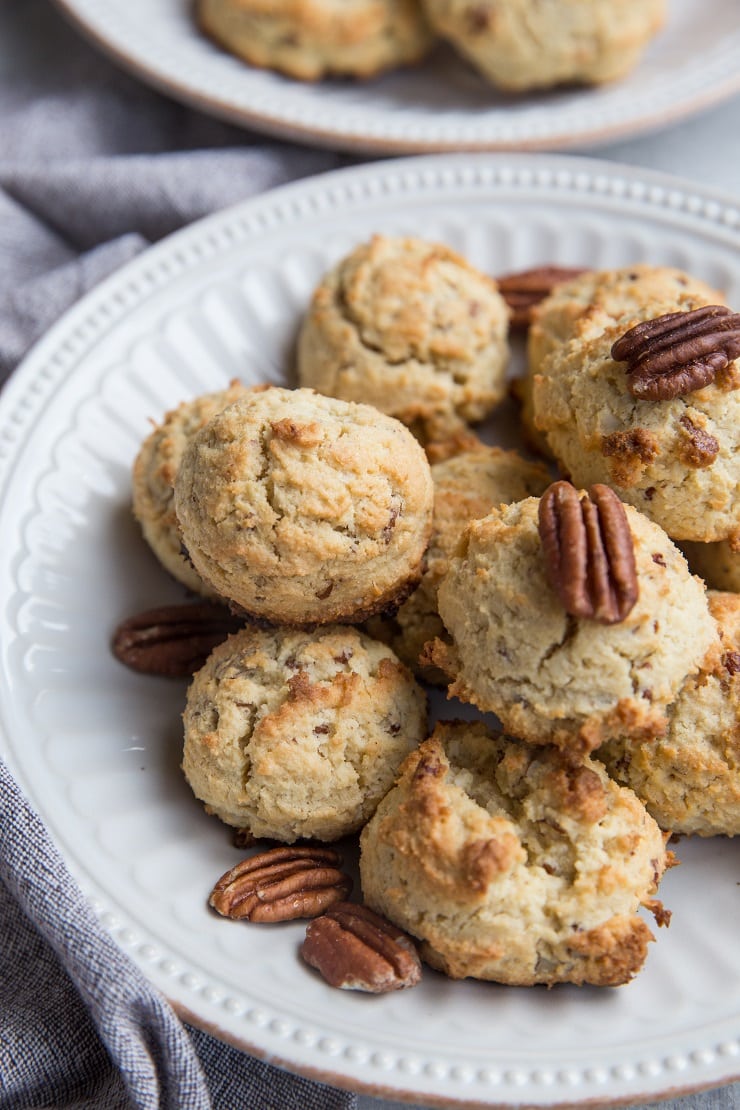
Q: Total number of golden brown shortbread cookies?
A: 13